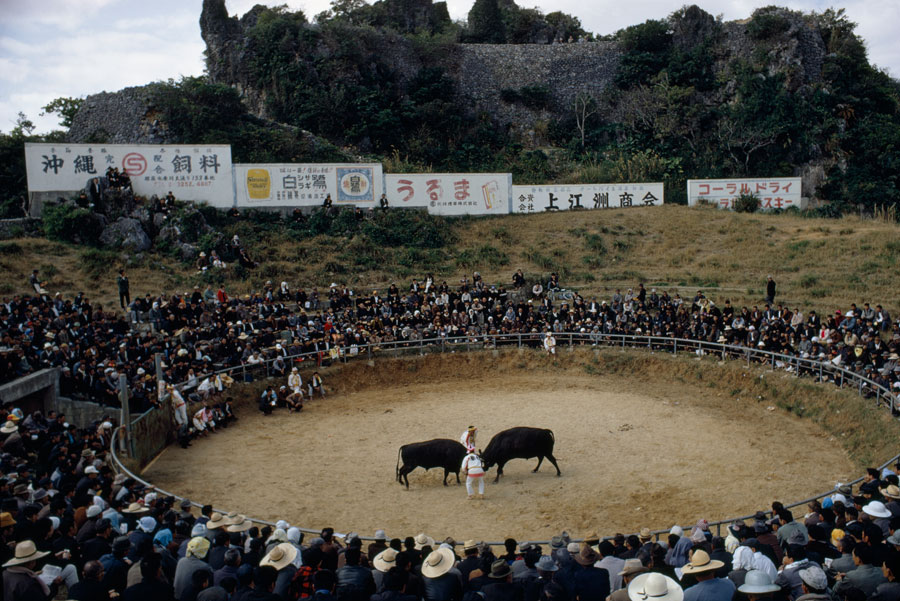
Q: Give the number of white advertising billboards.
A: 5